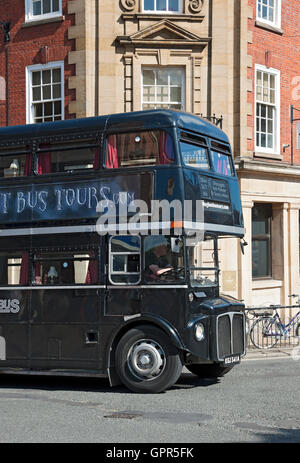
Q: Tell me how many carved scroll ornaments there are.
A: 2